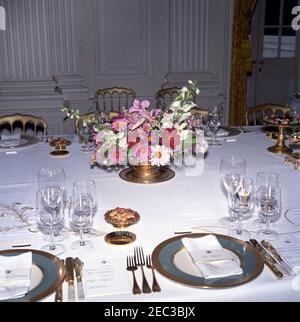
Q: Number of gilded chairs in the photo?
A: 6